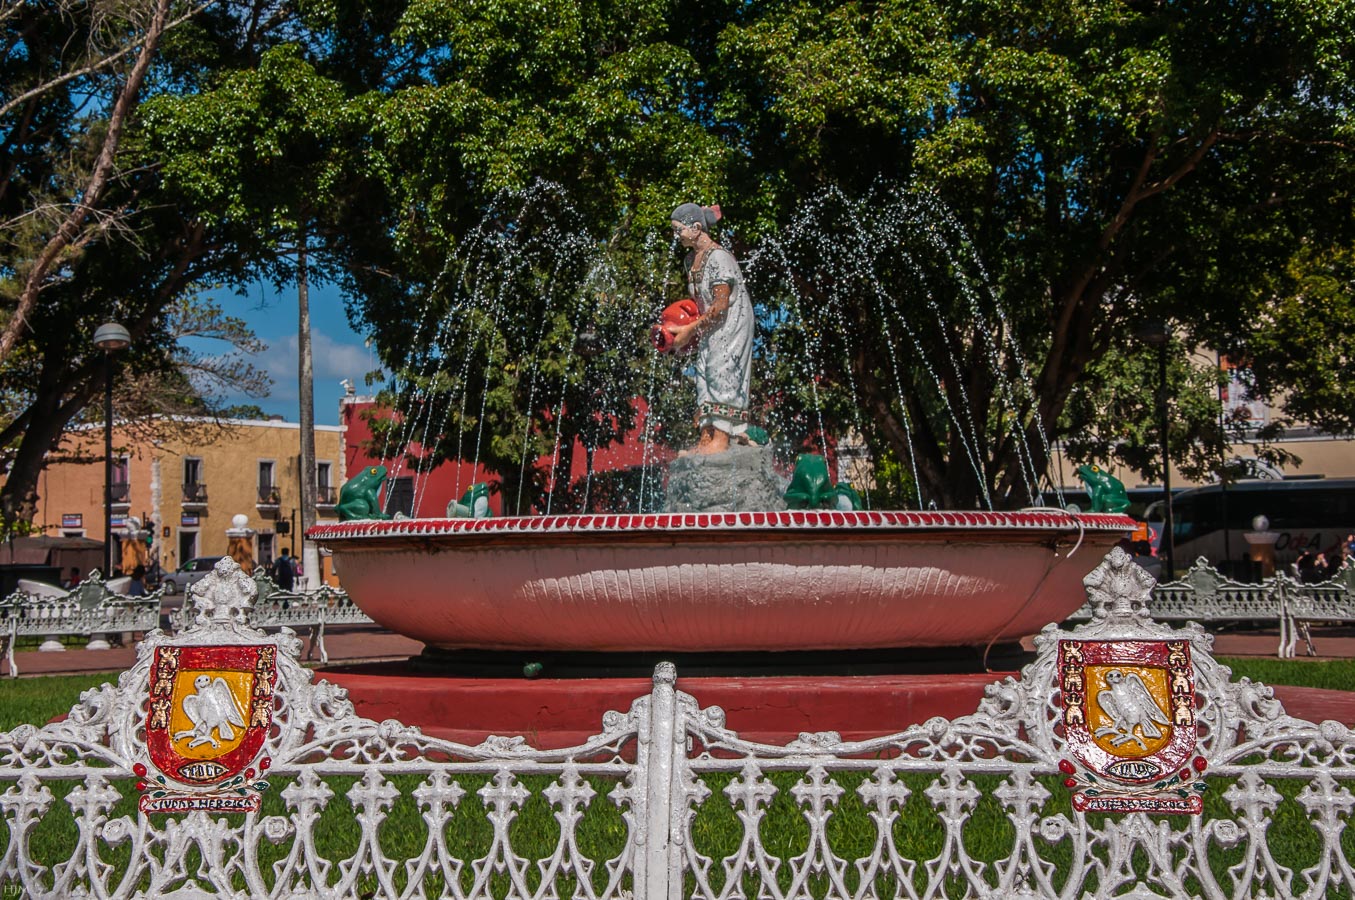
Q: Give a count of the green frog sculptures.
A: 5